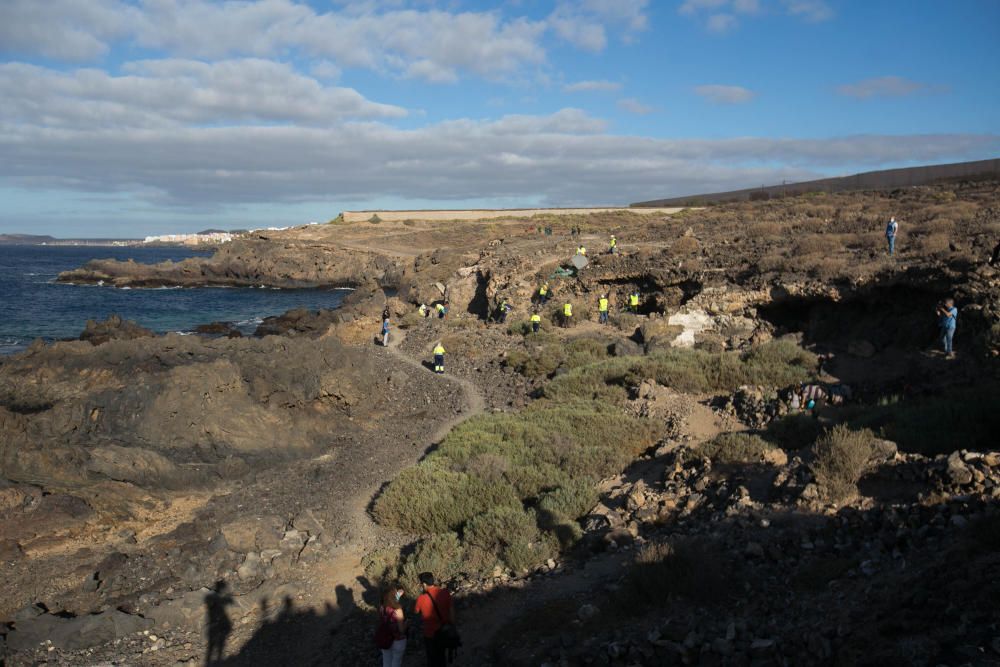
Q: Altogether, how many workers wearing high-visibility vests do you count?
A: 11